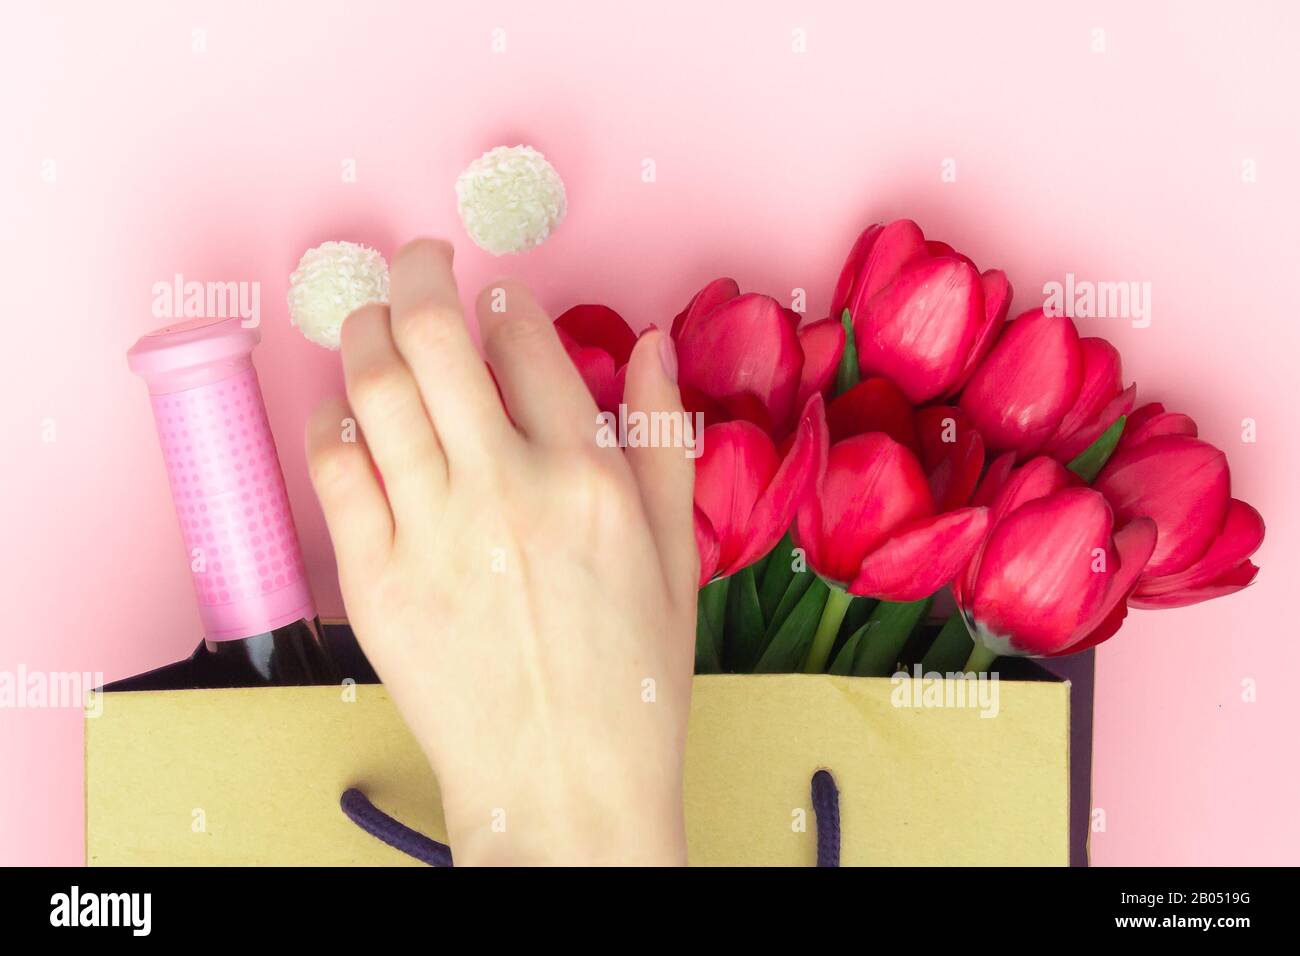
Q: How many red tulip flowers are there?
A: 8